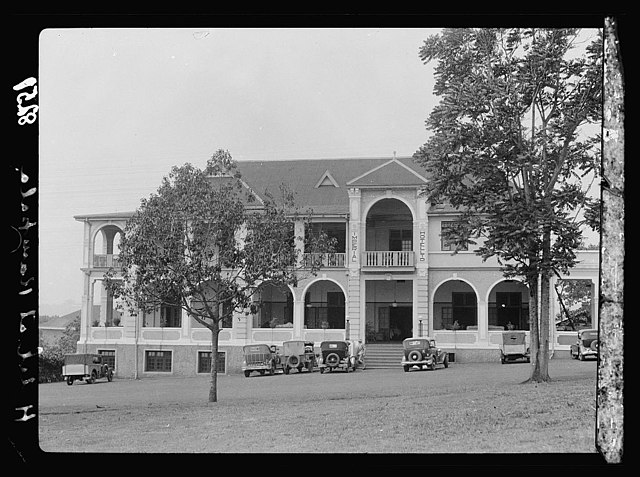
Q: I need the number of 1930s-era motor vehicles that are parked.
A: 7